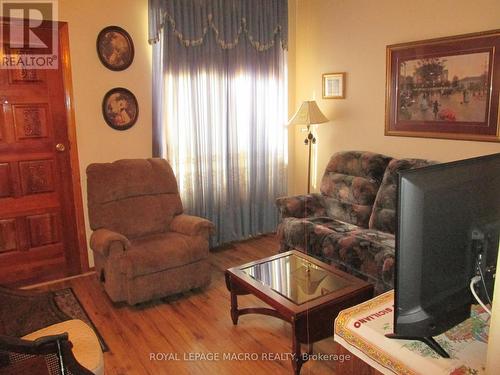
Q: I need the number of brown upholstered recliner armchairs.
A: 1